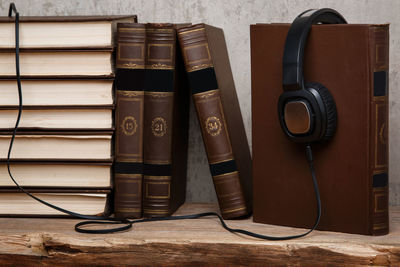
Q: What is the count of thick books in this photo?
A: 11